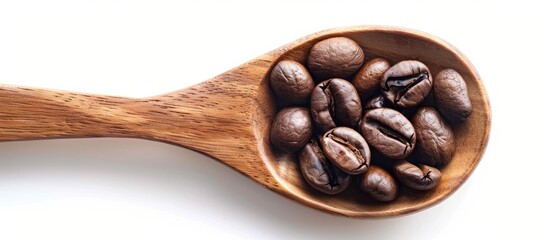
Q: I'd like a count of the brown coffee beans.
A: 13